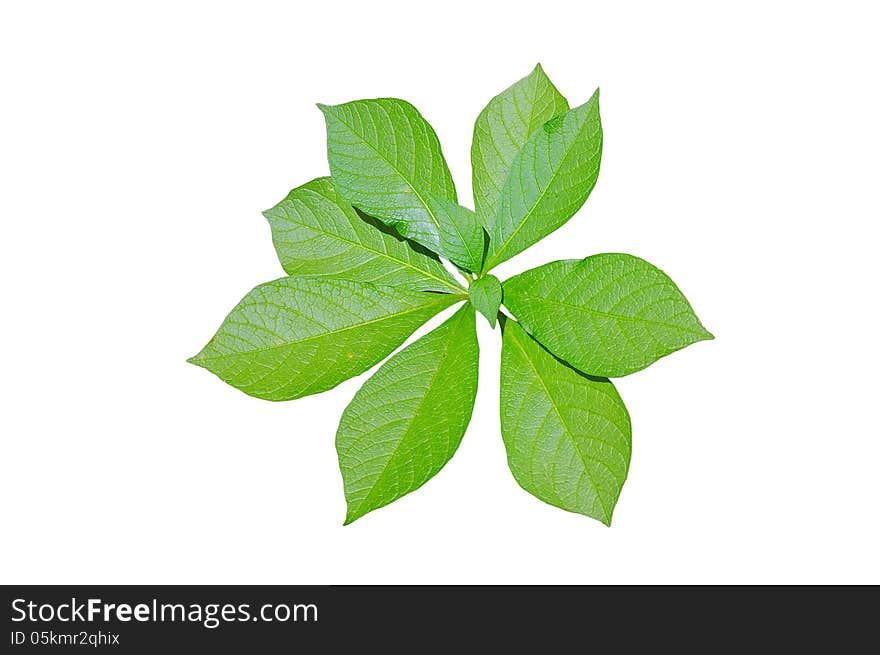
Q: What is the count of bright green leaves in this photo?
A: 10